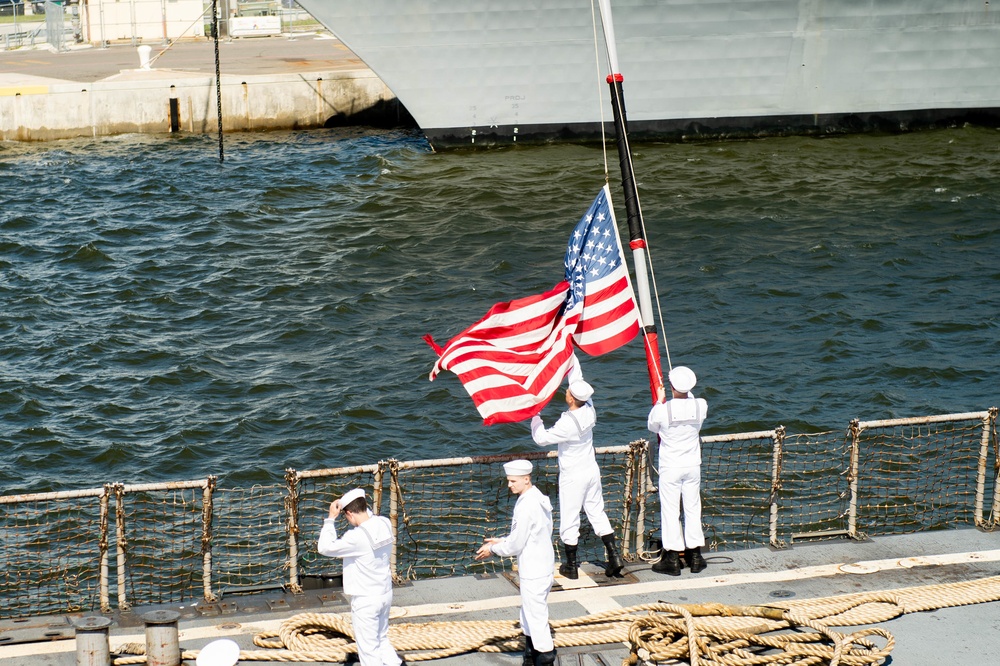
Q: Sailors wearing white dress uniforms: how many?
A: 4